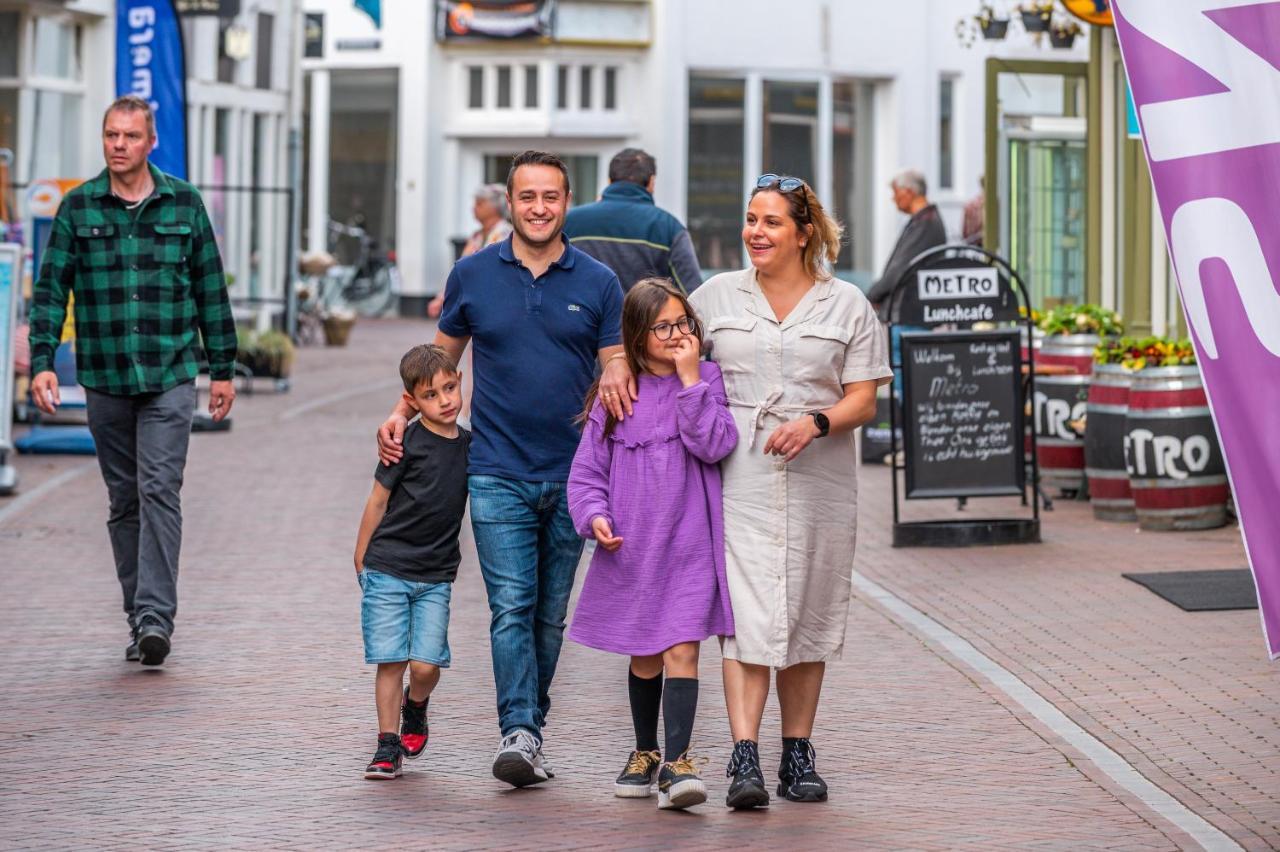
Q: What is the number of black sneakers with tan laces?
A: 2